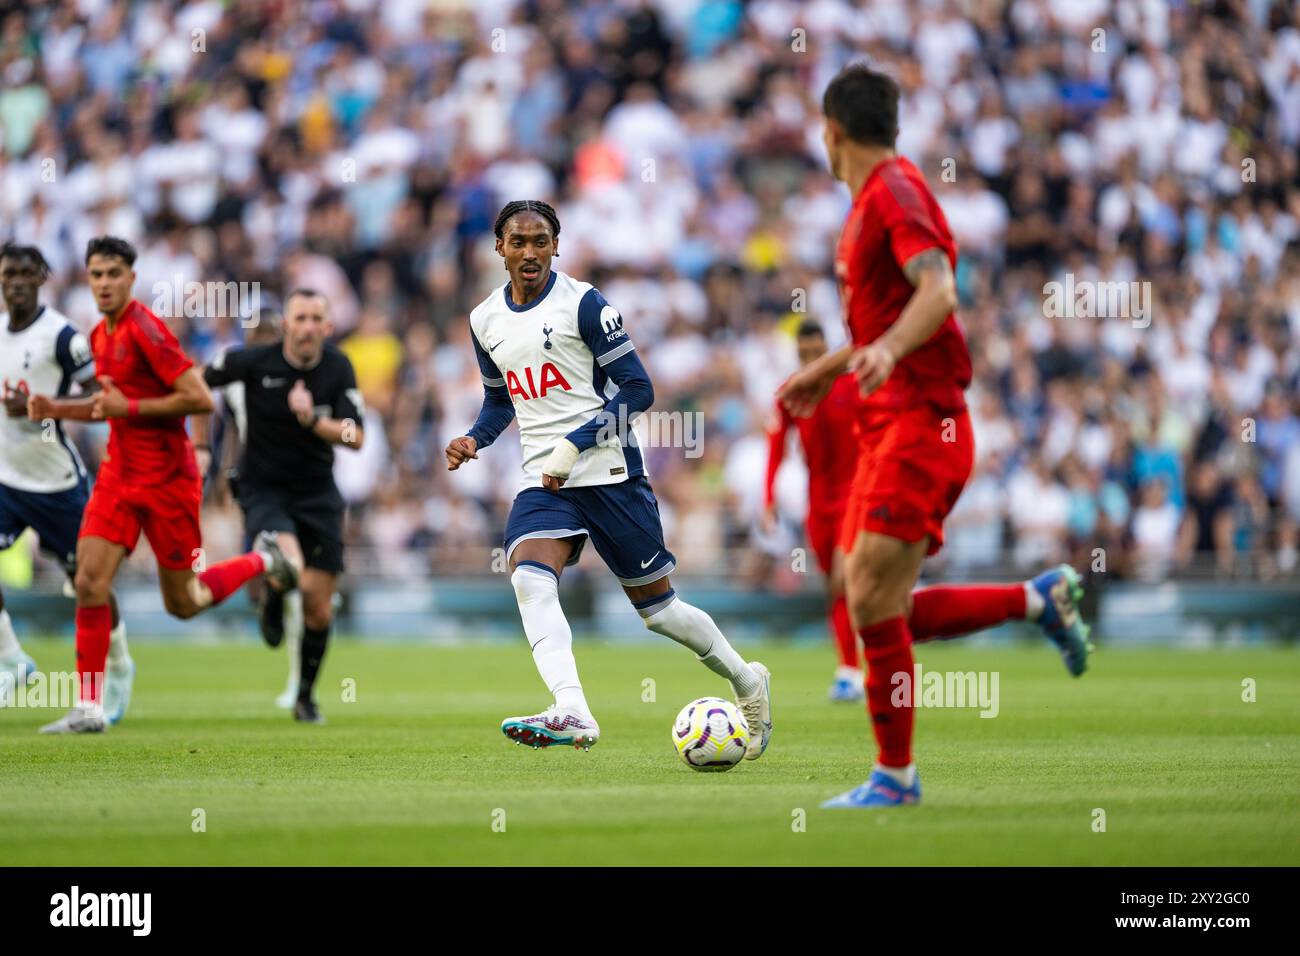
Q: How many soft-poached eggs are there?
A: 0